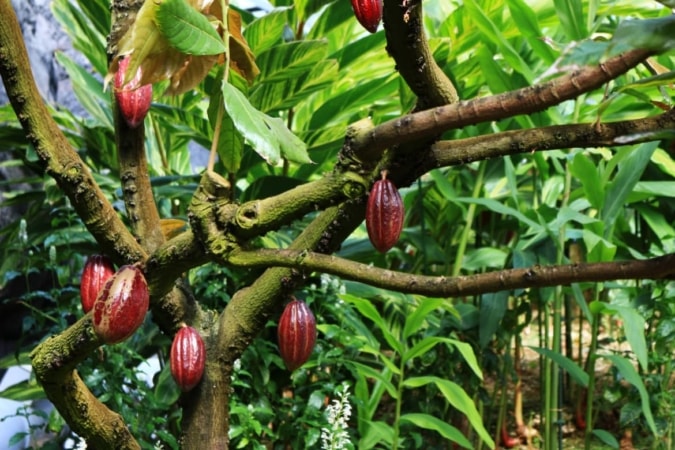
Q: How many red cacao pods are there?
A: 7